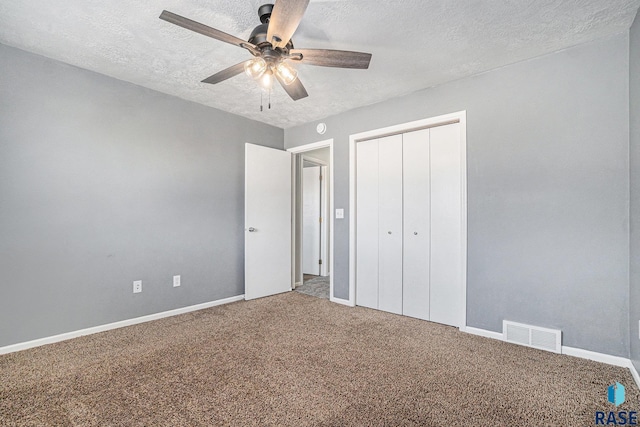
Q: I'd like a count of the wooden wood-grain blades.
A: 5